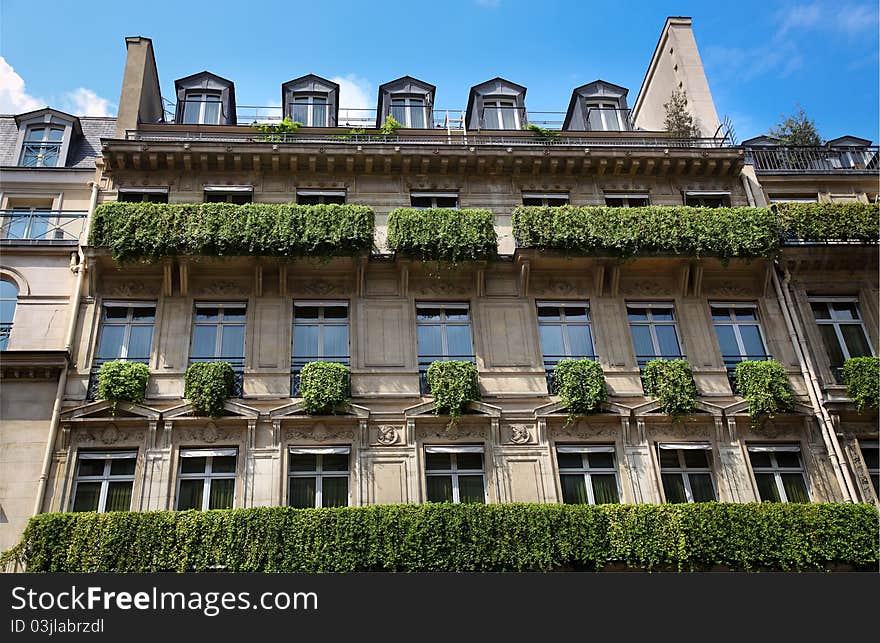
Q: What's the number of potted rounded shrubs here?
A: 8